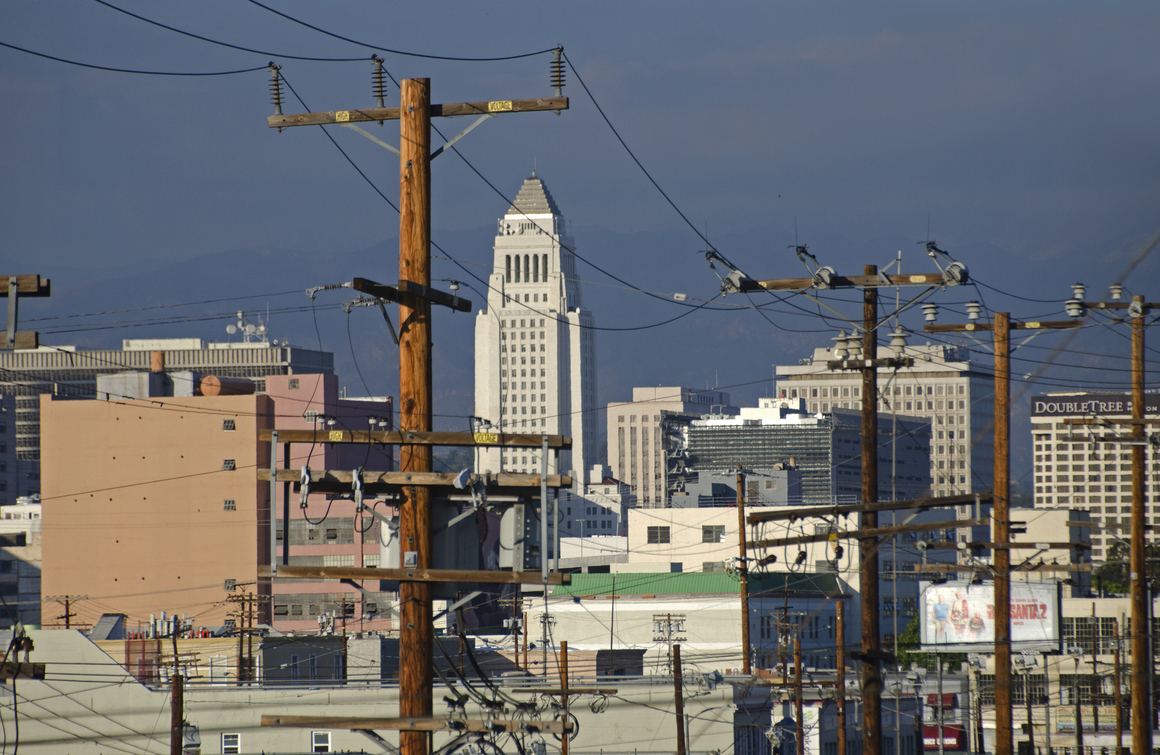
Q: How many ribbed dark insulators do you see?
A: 3